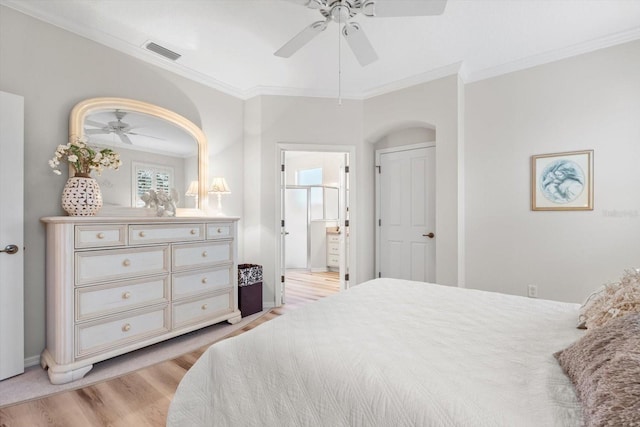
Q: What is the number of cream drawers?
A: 9